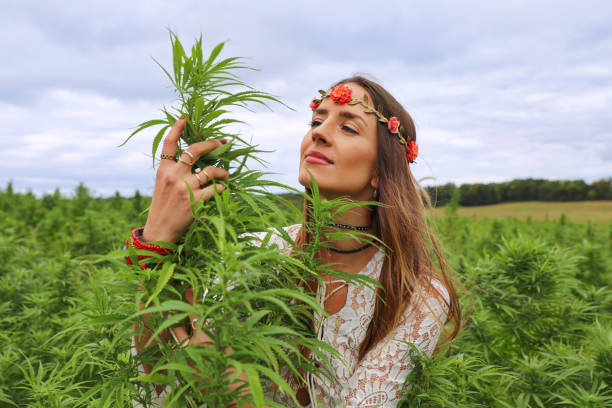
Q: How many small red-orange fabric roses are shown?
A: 4